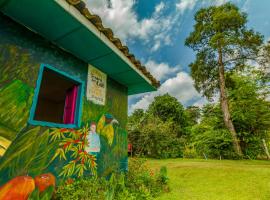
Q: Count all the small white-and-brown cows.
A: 0